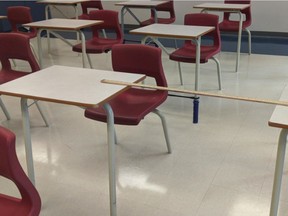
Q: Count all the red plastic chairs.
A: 9